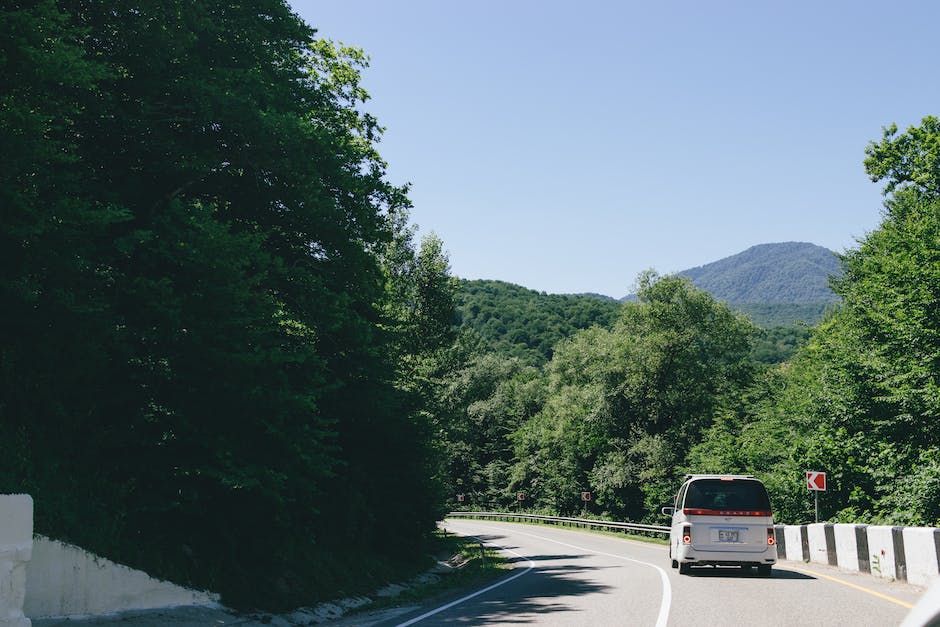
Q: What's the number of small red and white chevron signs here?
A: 4